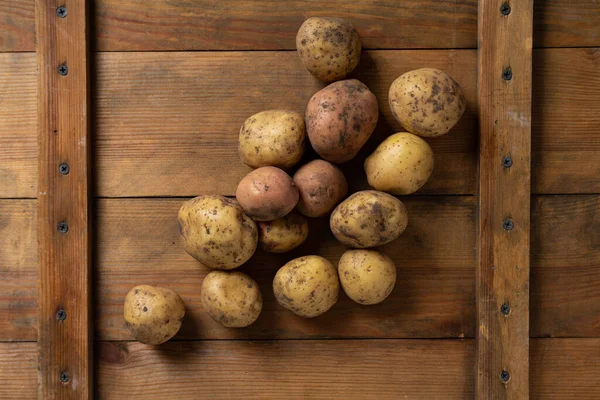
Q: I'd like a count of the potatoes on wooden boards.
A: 14